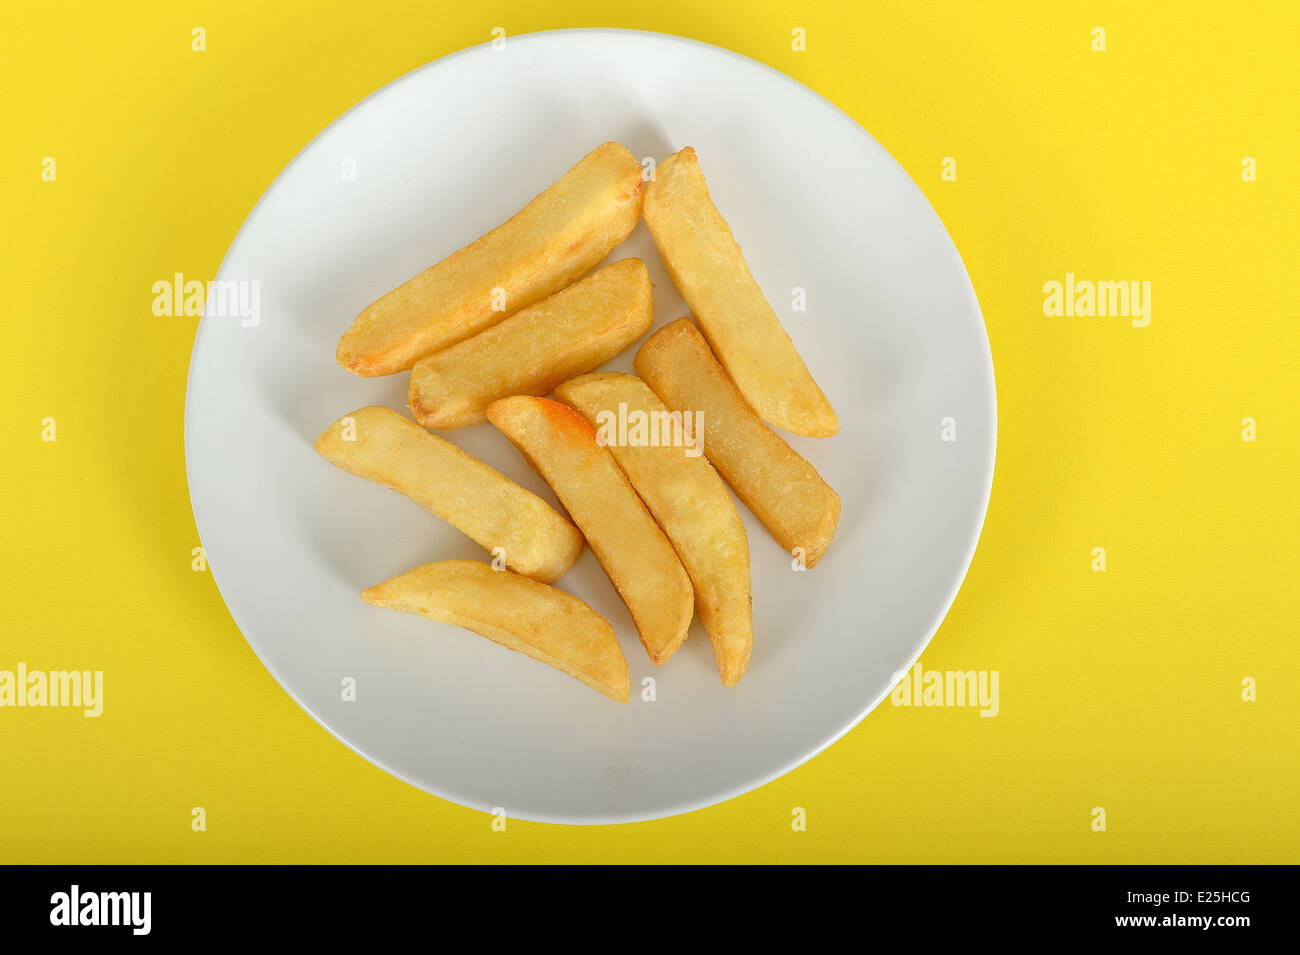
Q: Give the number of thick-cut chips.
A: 8